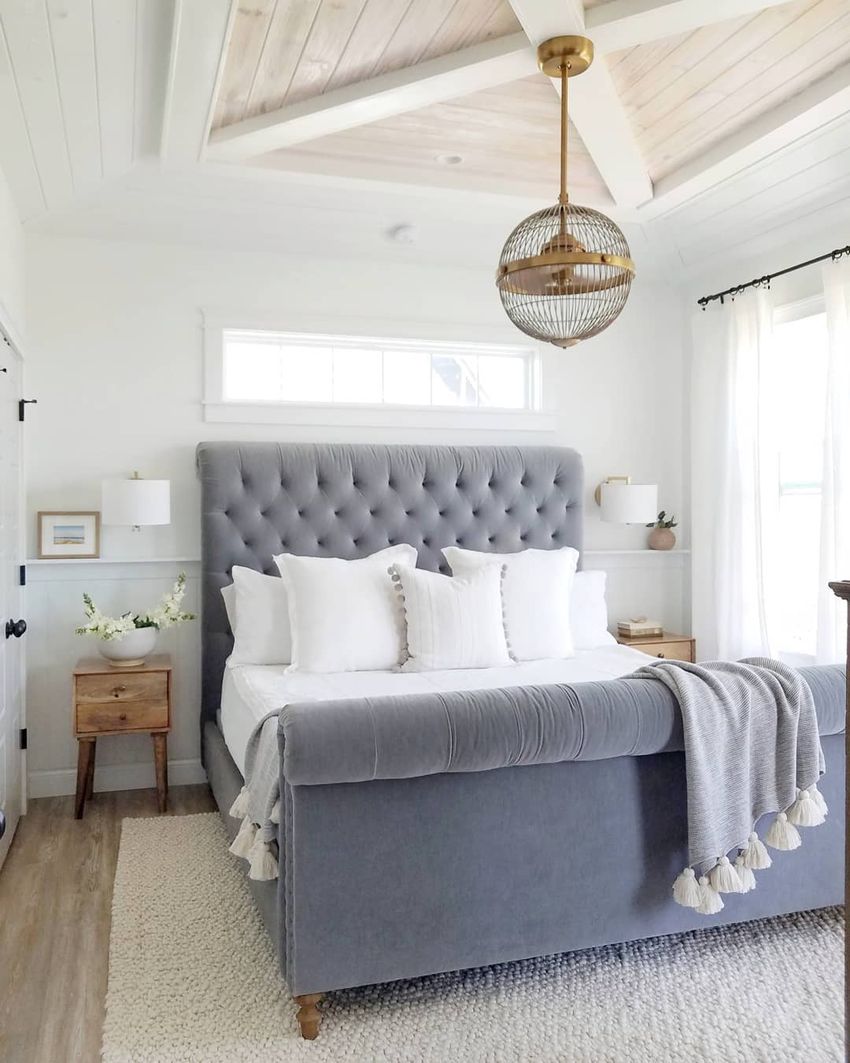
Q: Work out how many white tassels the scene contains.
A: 12